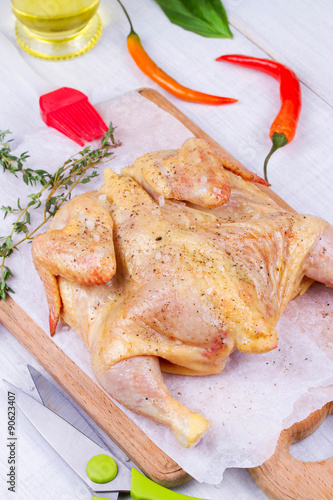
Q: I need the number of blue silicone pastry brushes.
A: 0